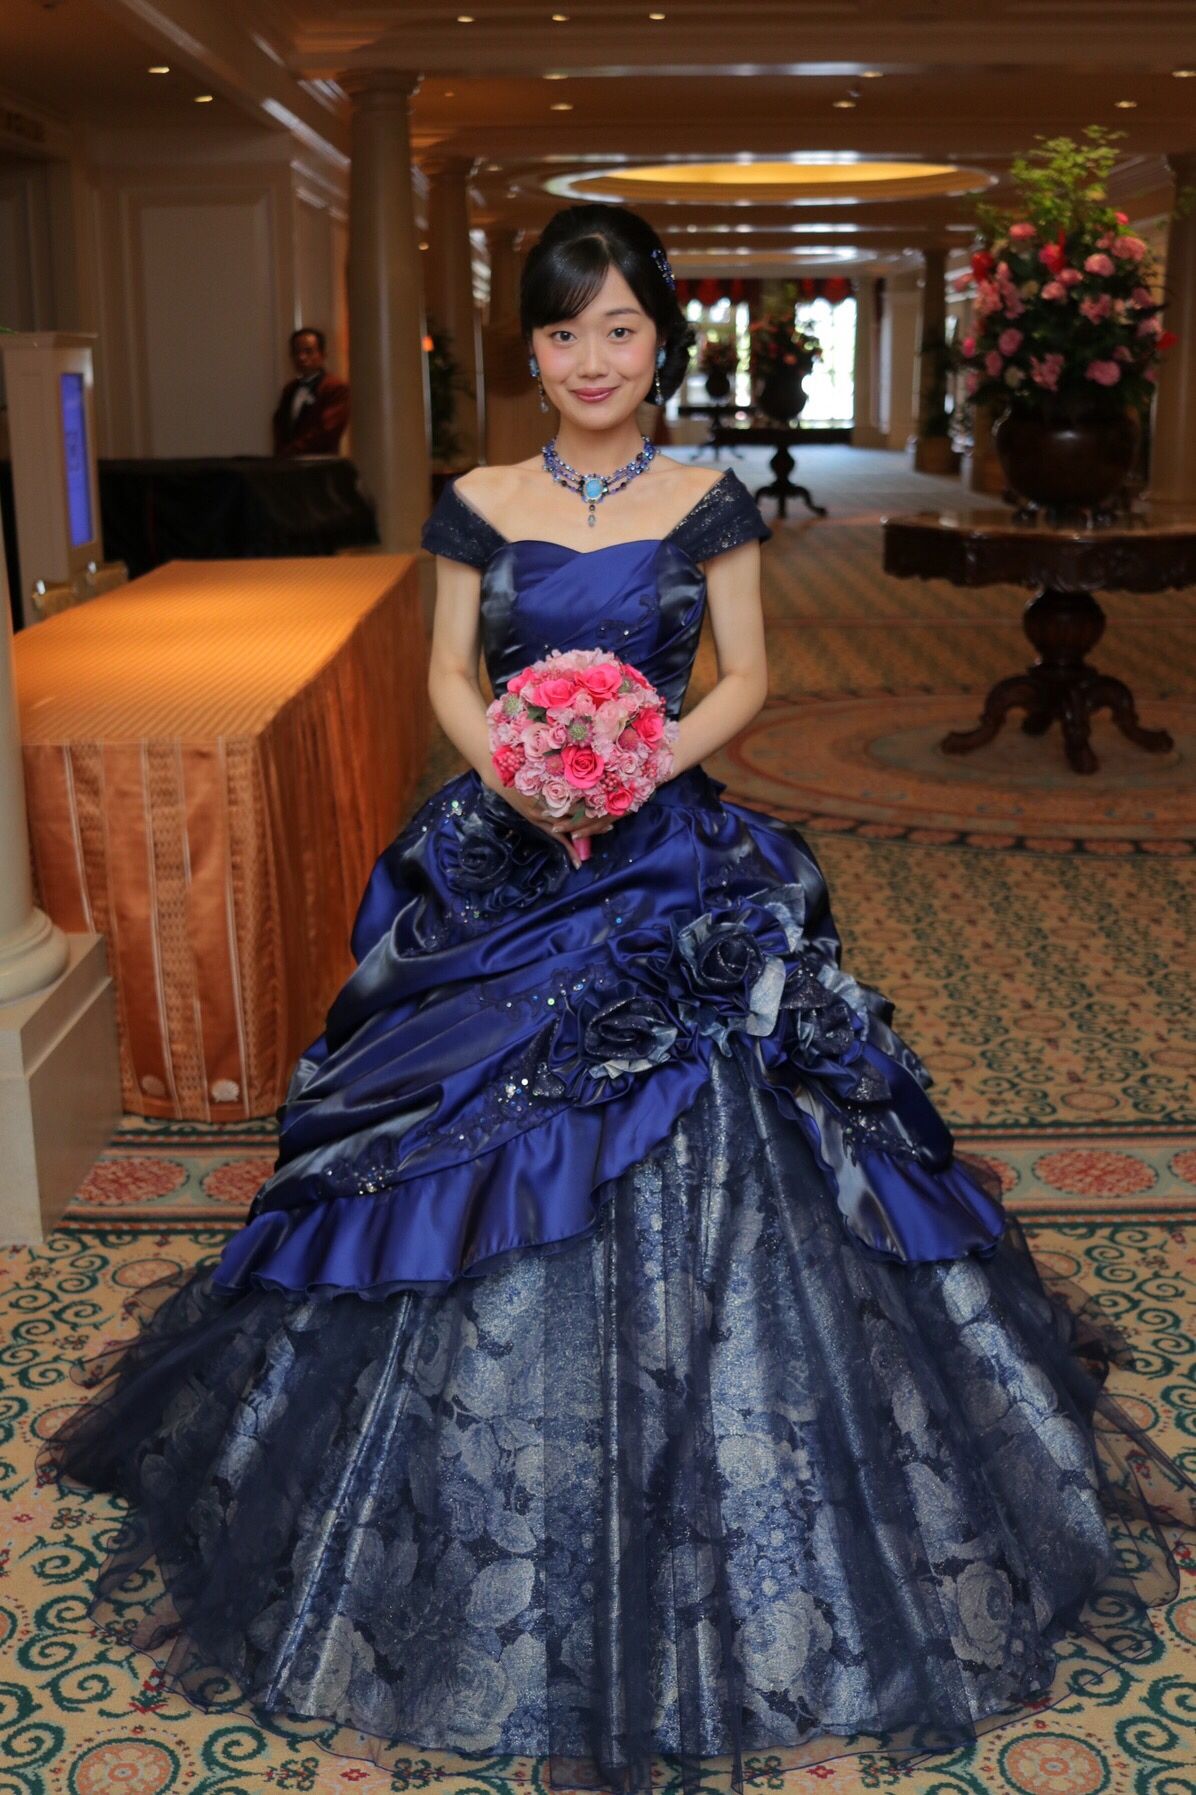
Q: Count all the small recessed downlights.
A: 11